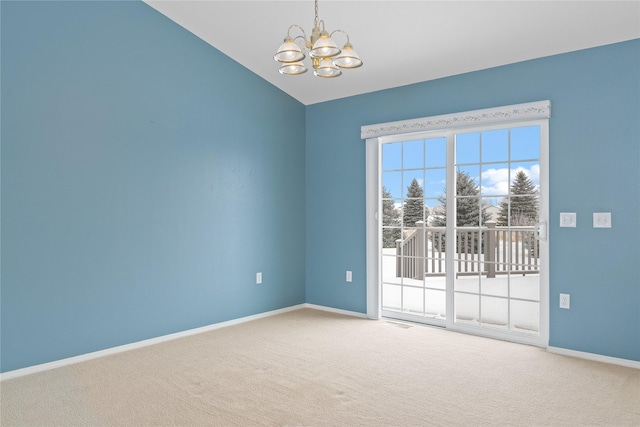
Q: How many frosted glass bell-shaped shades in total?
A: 5